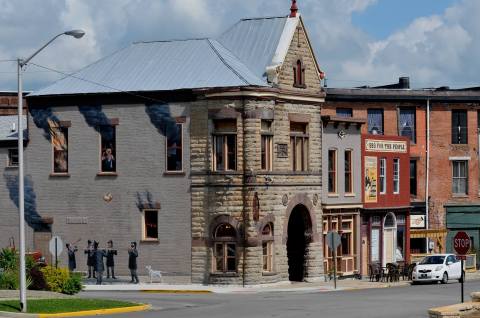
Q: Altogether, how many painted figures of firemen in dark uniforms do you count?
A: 5